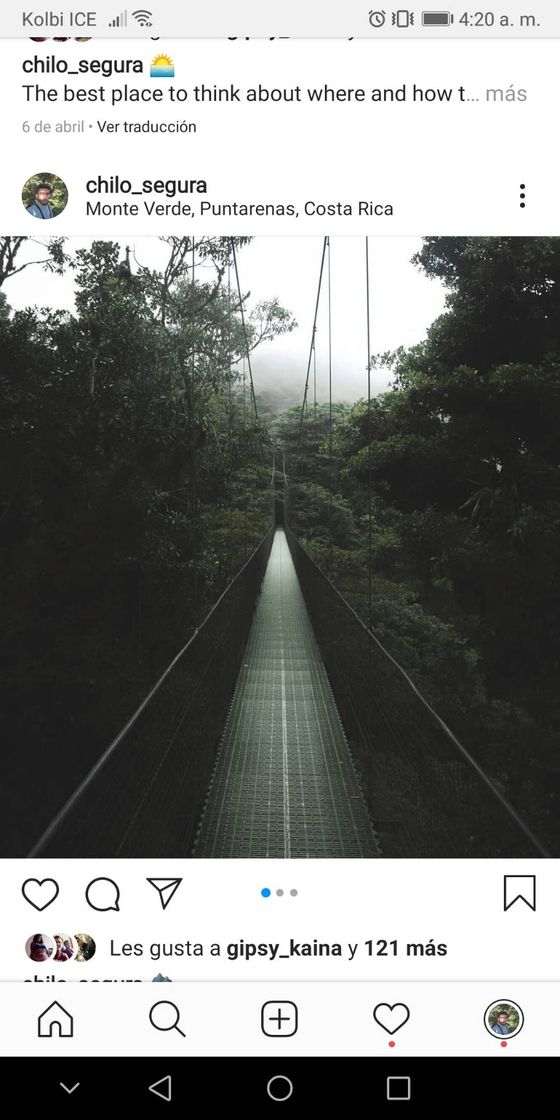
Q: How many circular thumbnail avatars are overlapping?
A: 3